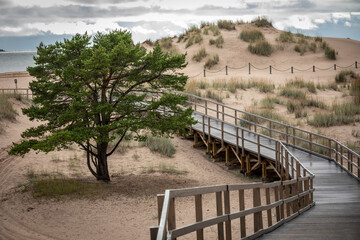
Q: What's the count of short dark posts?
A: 8